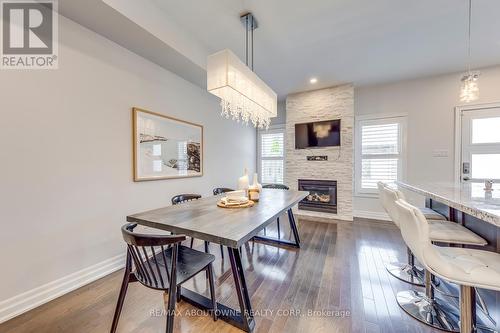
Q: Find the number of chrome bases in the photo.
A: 2